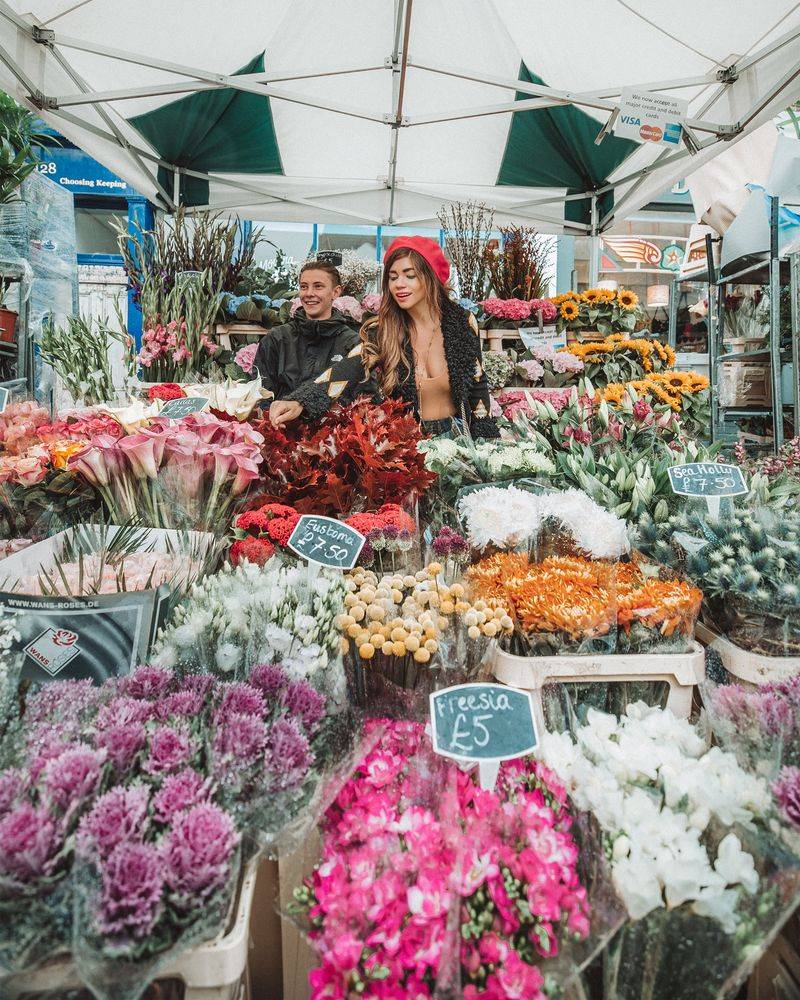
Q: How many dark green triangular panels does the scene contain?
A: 2